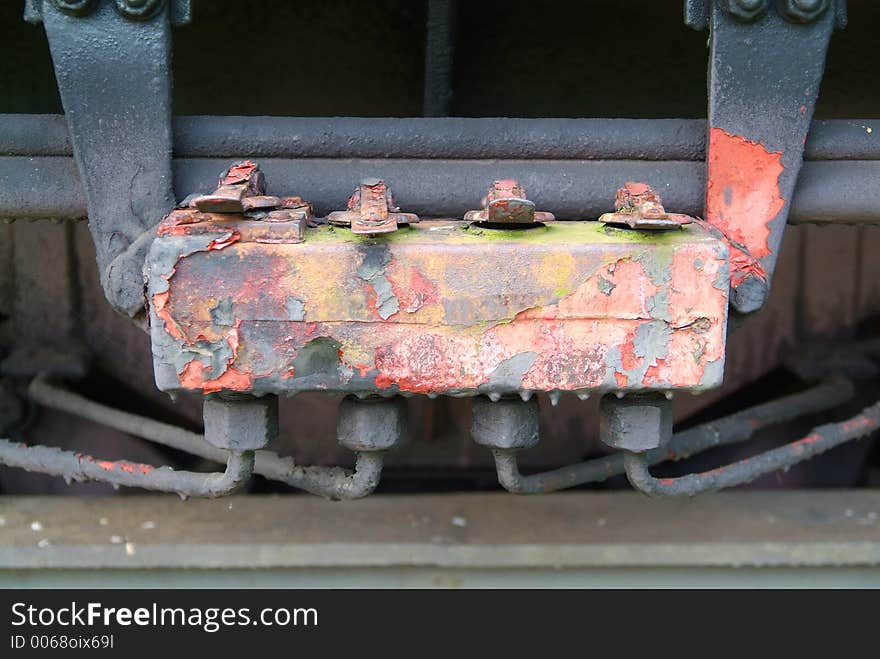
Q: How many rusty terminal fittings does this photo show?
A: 4